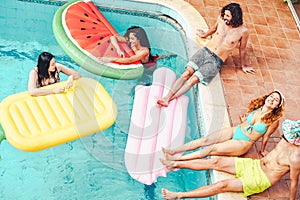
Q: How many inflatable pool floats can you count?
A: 3